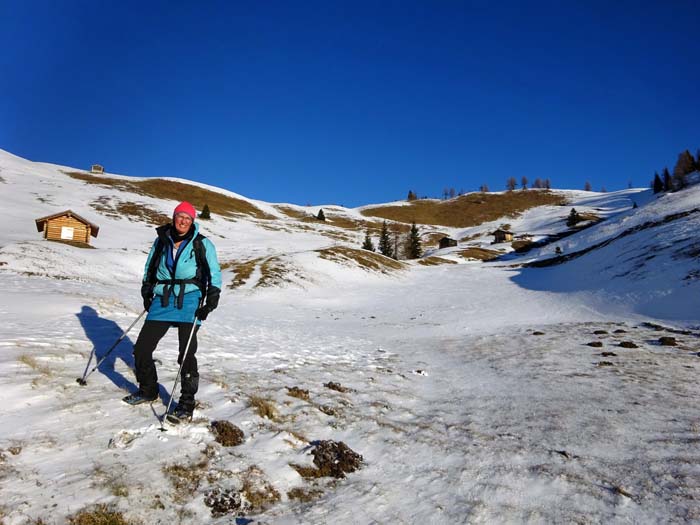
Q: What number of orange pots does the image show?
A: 0